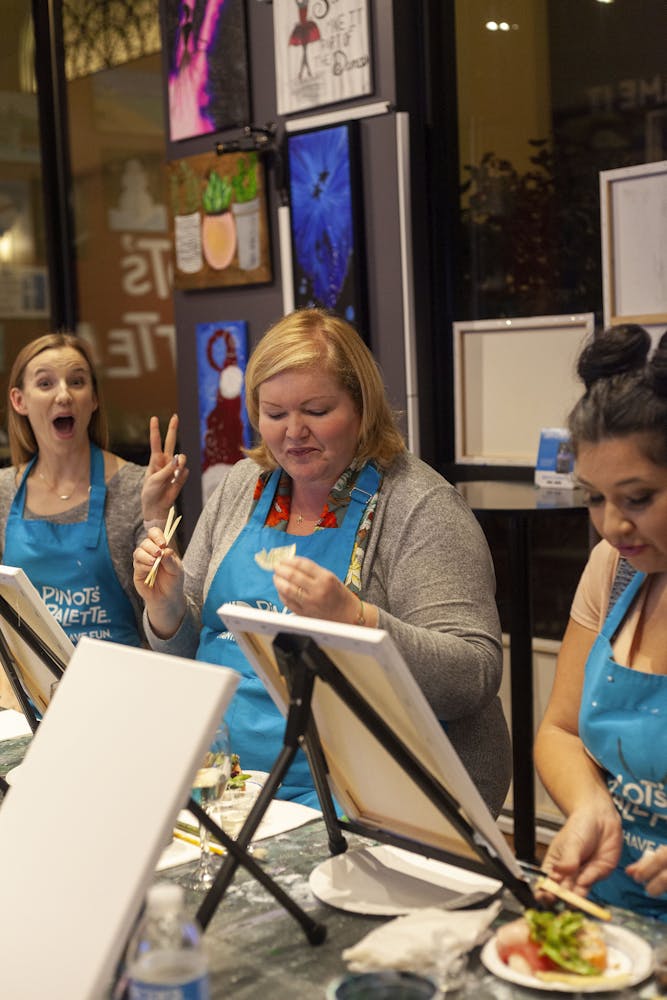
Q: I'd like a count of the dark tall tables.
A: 1